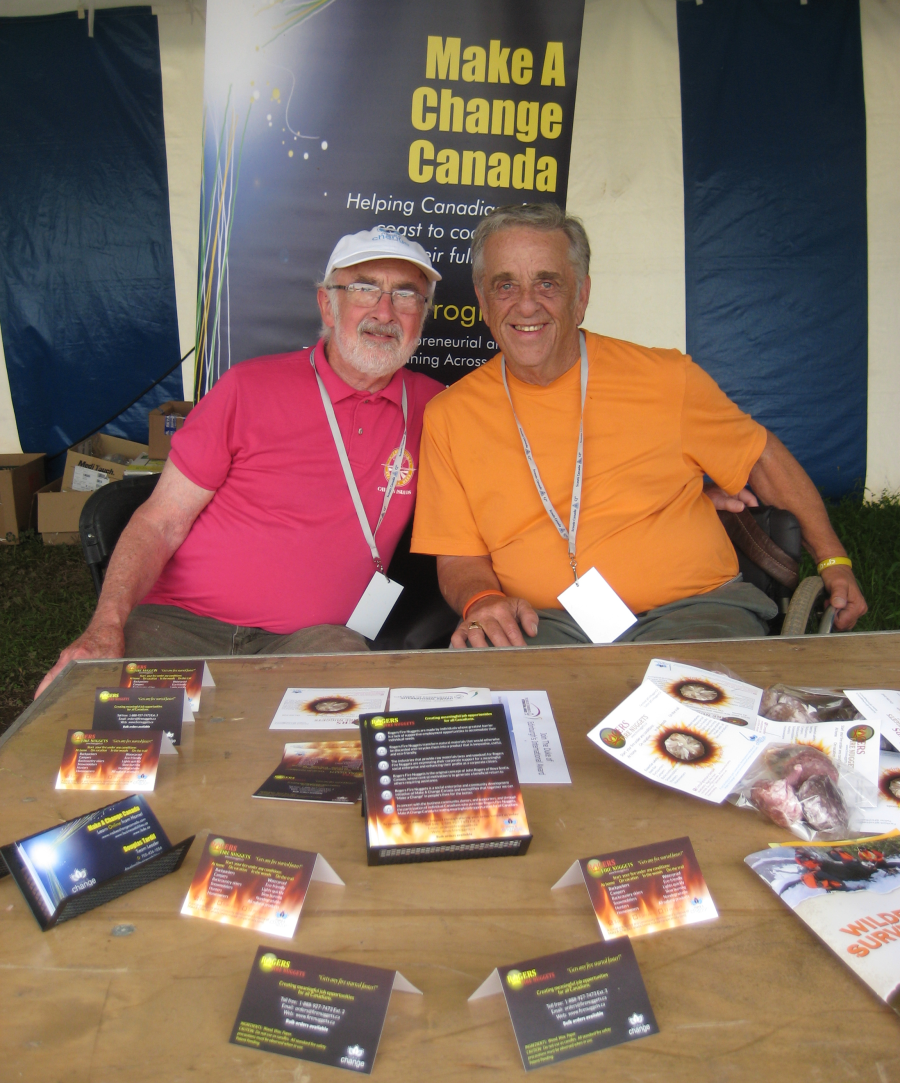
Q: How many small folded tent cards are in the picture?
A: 7